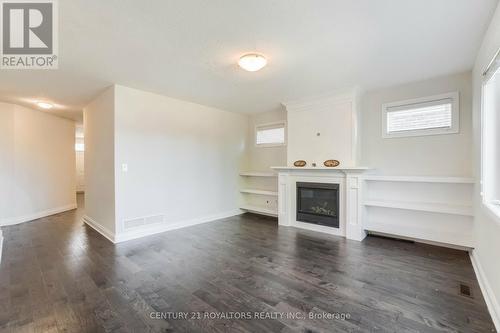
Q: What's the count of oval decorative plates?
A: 2